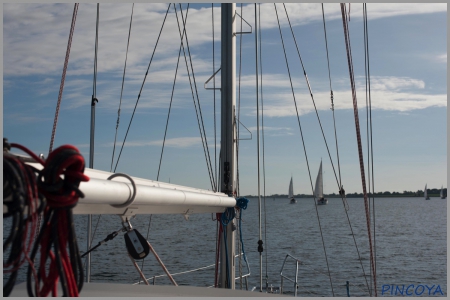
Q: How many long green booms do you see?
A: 0